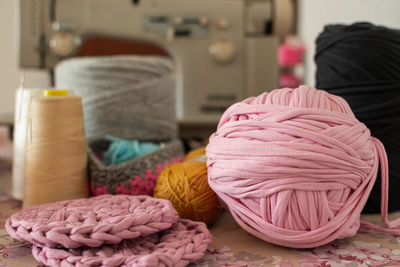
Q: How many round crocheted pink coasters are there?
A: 2